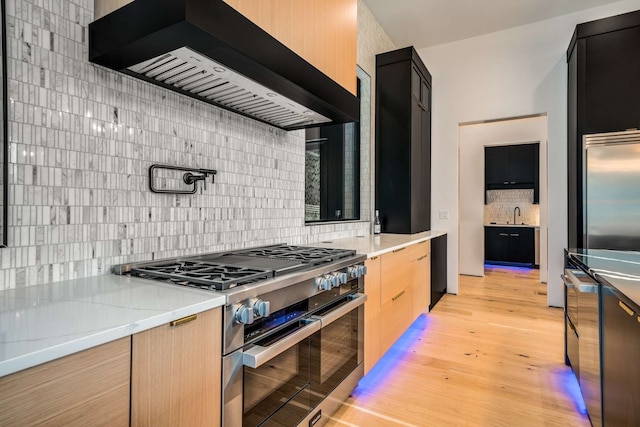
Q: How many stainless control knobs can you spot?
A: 7